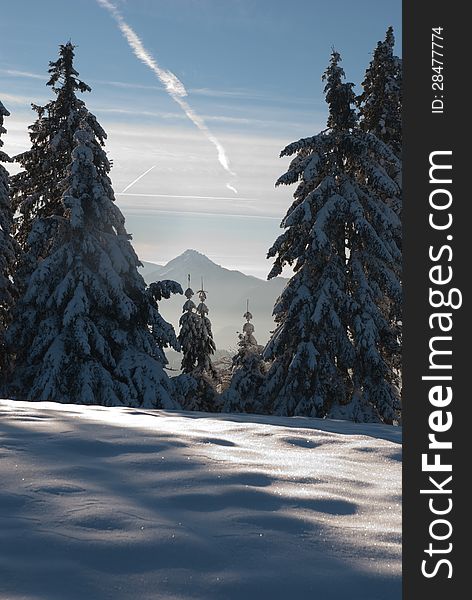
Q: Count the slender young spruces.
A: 3